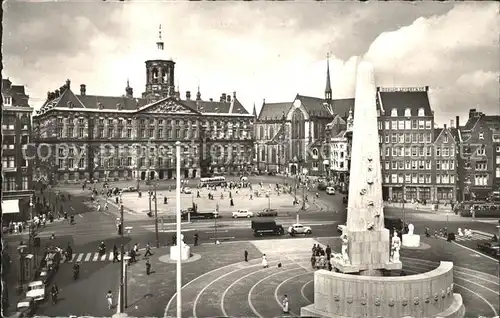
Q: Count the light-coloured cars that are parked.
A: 1